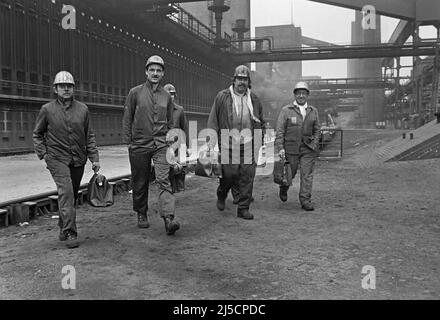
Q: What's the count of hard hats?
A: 5